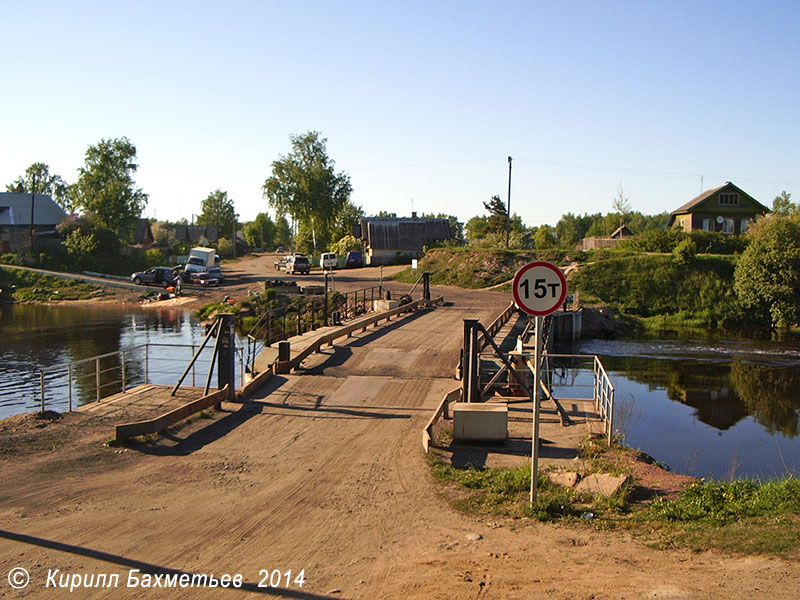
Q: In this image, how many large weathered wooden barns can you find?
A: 1